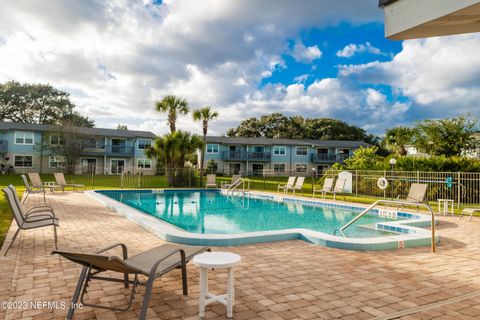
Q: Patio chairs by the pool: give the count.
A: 14